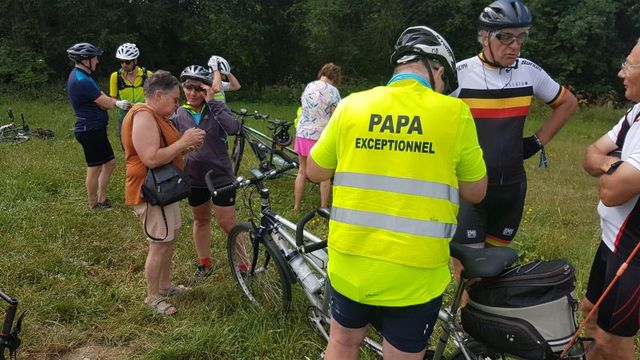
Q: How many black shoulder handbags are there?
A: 1